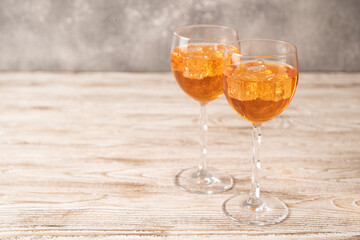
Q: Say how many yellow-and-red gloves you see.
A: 0